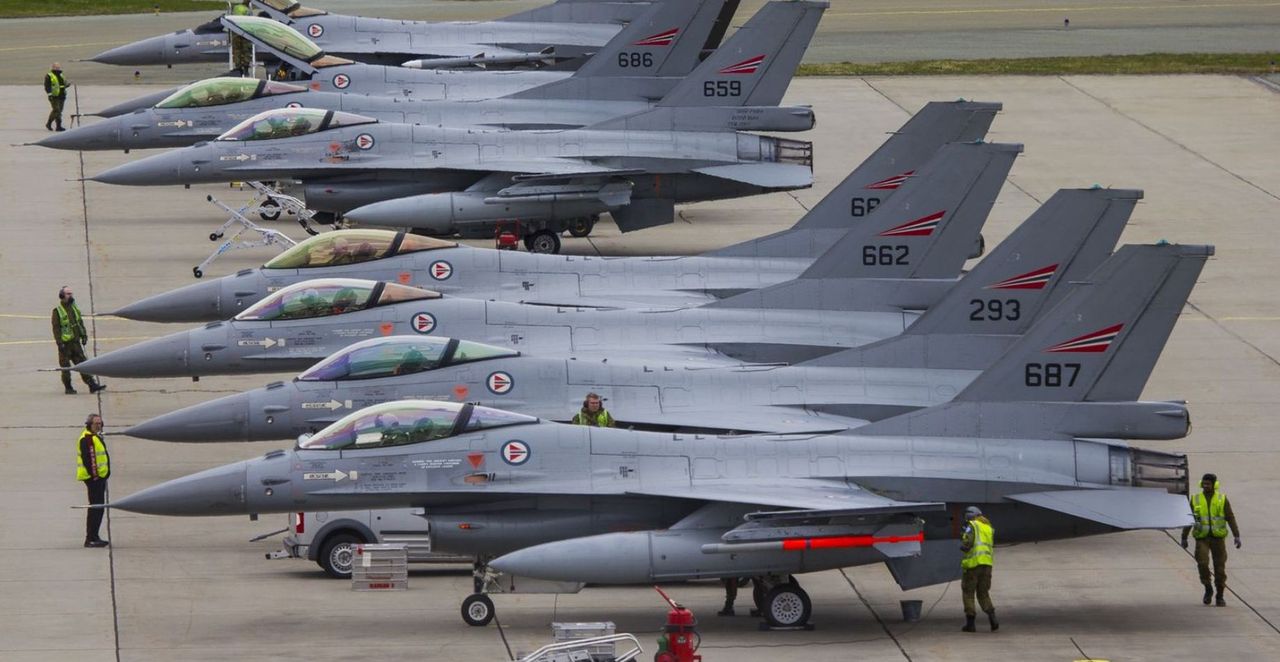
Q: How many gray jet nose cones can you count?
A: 8